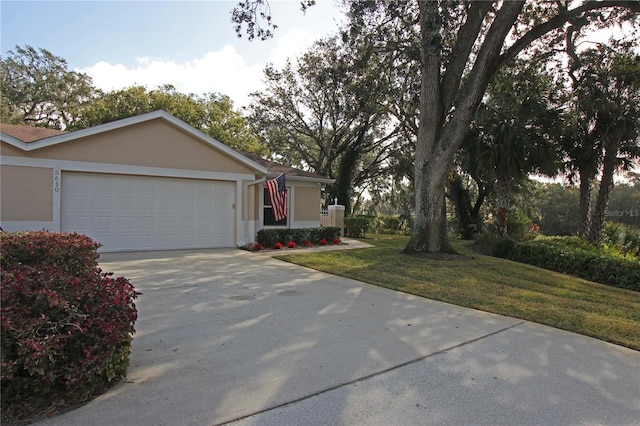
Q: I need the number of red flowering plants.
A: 6